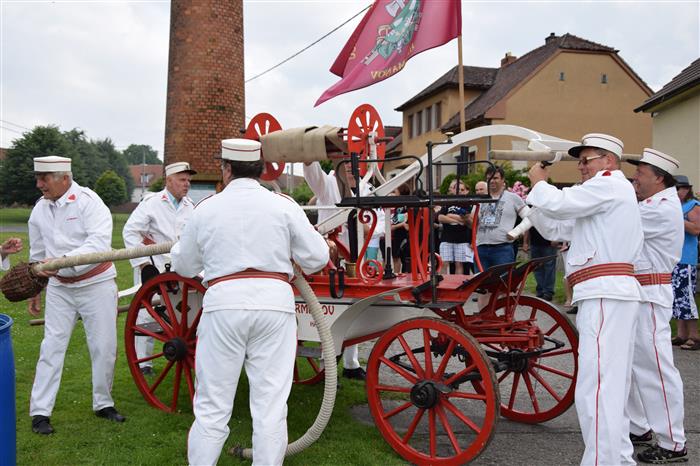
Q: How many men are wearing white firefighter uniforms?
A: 6